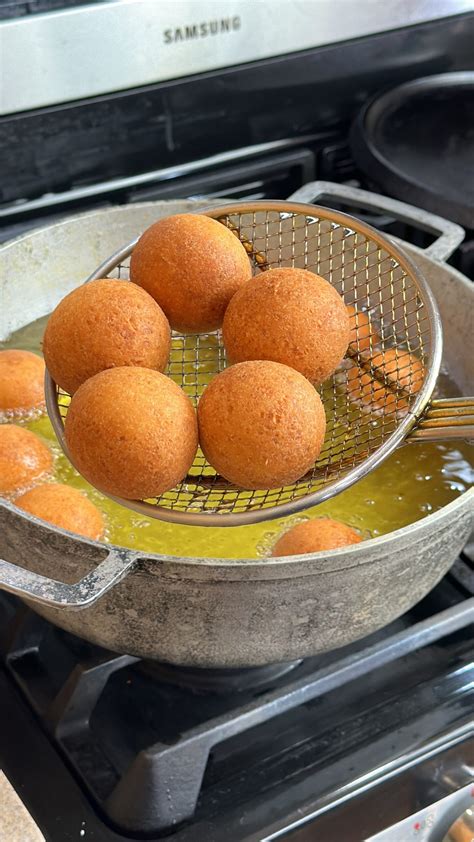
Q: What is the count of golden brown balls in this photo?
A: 11